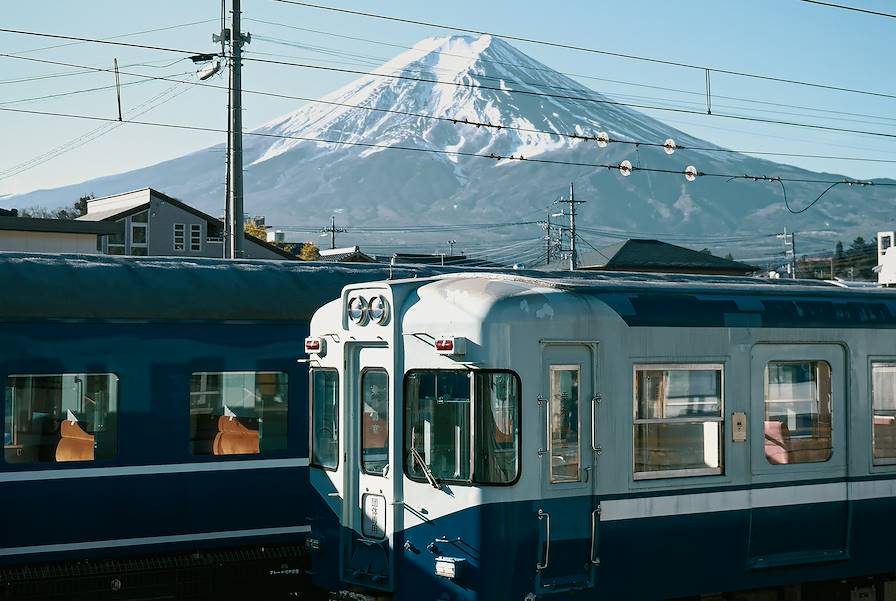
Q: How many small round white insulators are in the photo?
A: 4